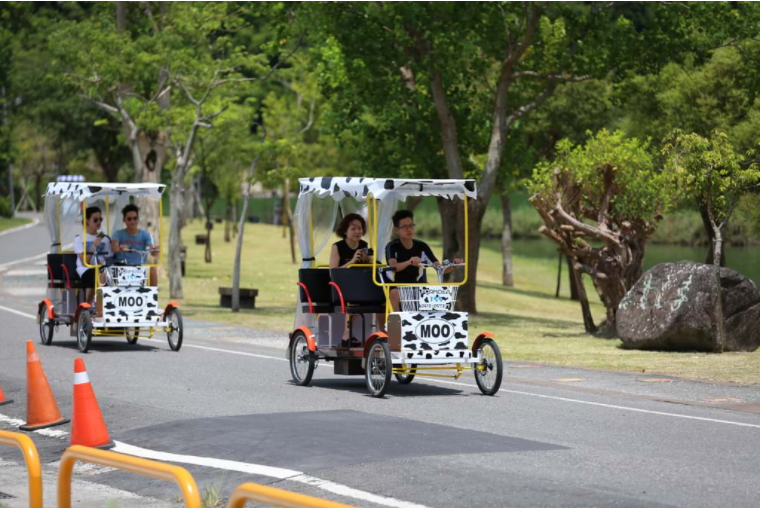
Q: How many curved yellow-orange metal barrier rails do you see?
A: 3